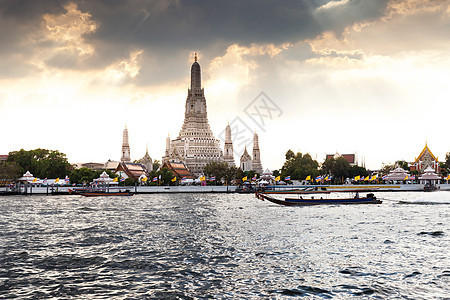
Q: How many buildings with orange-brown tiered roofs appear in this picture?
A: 2